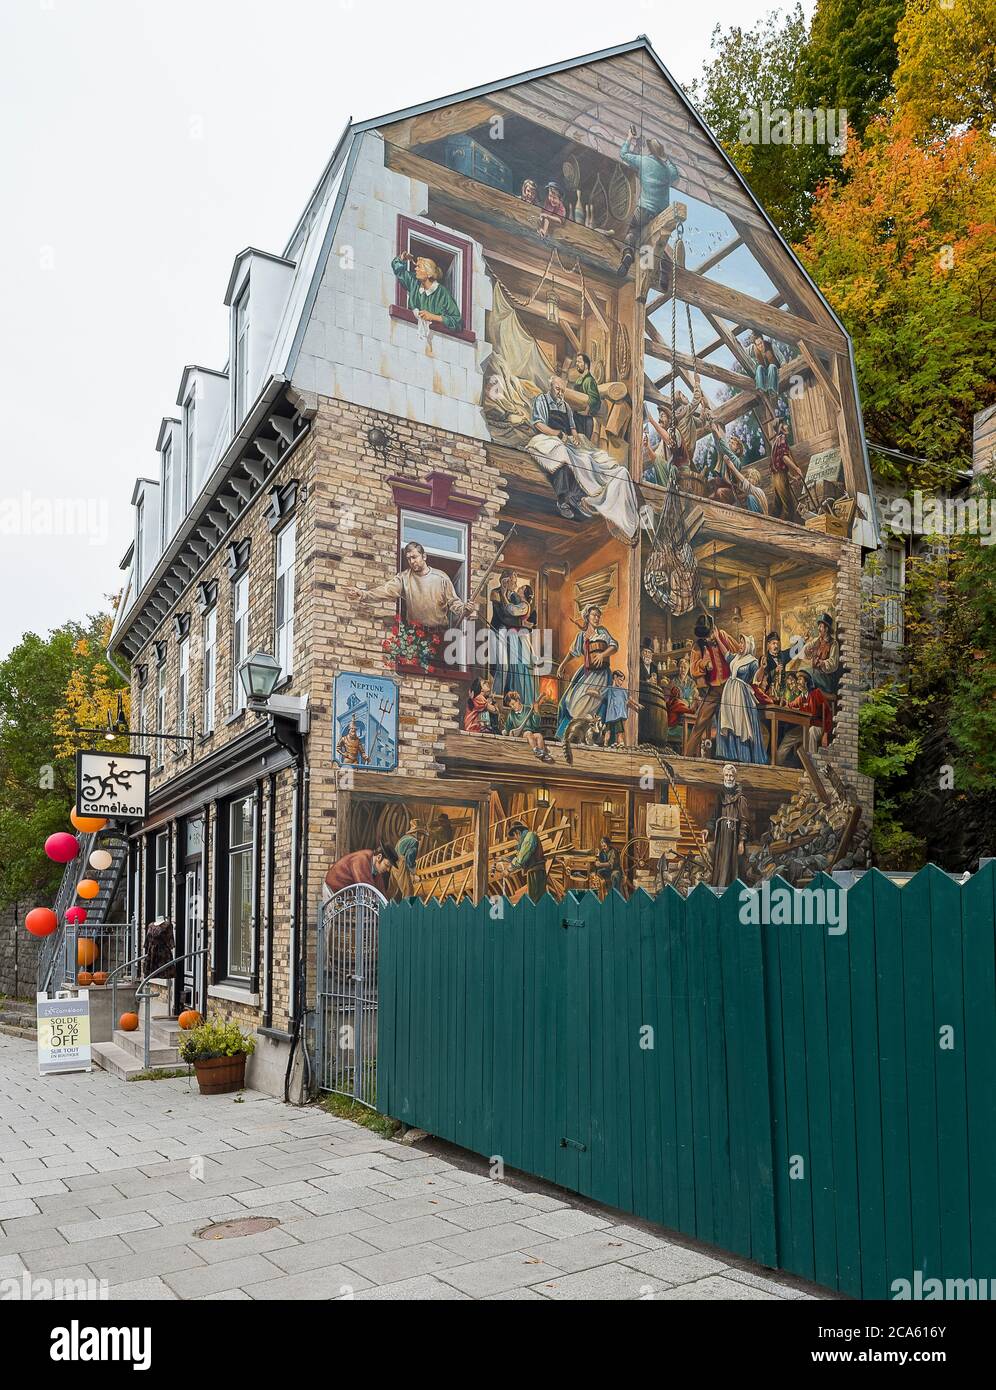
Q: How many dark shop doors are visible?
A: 1